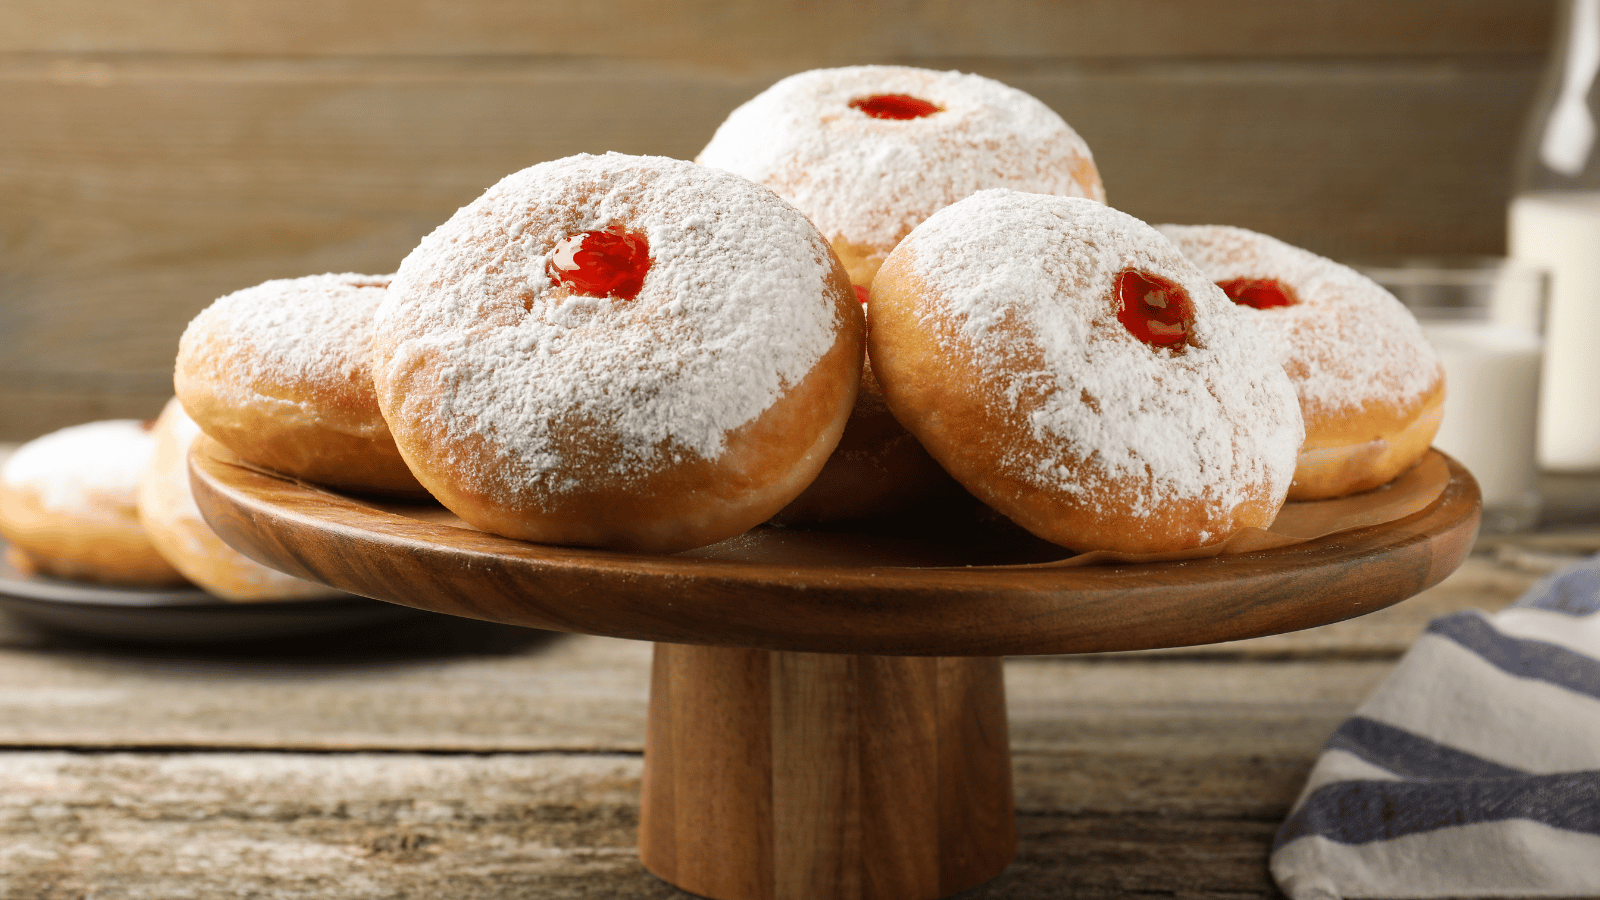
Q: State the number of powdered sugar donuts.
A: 8